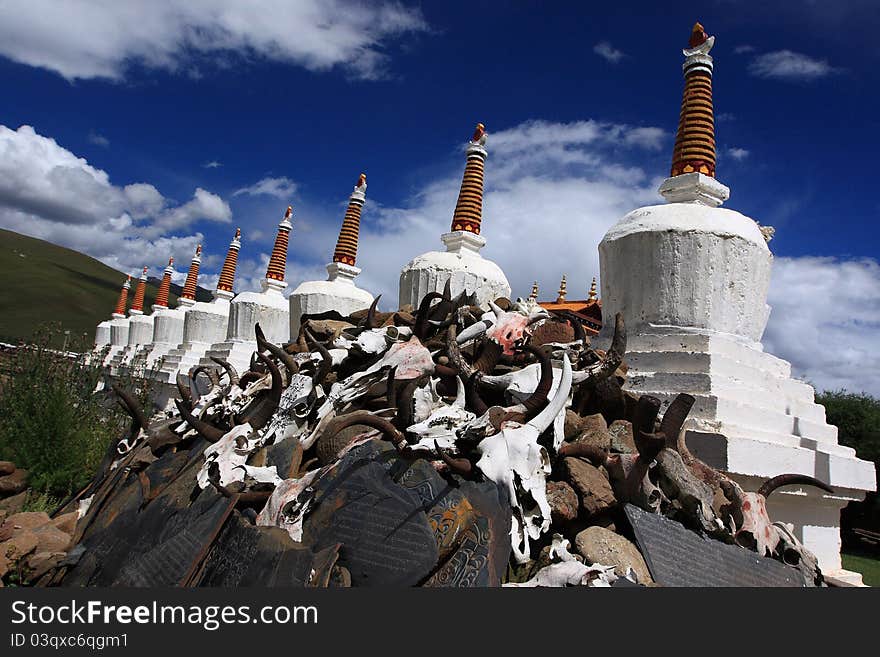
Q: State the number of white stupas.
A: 9